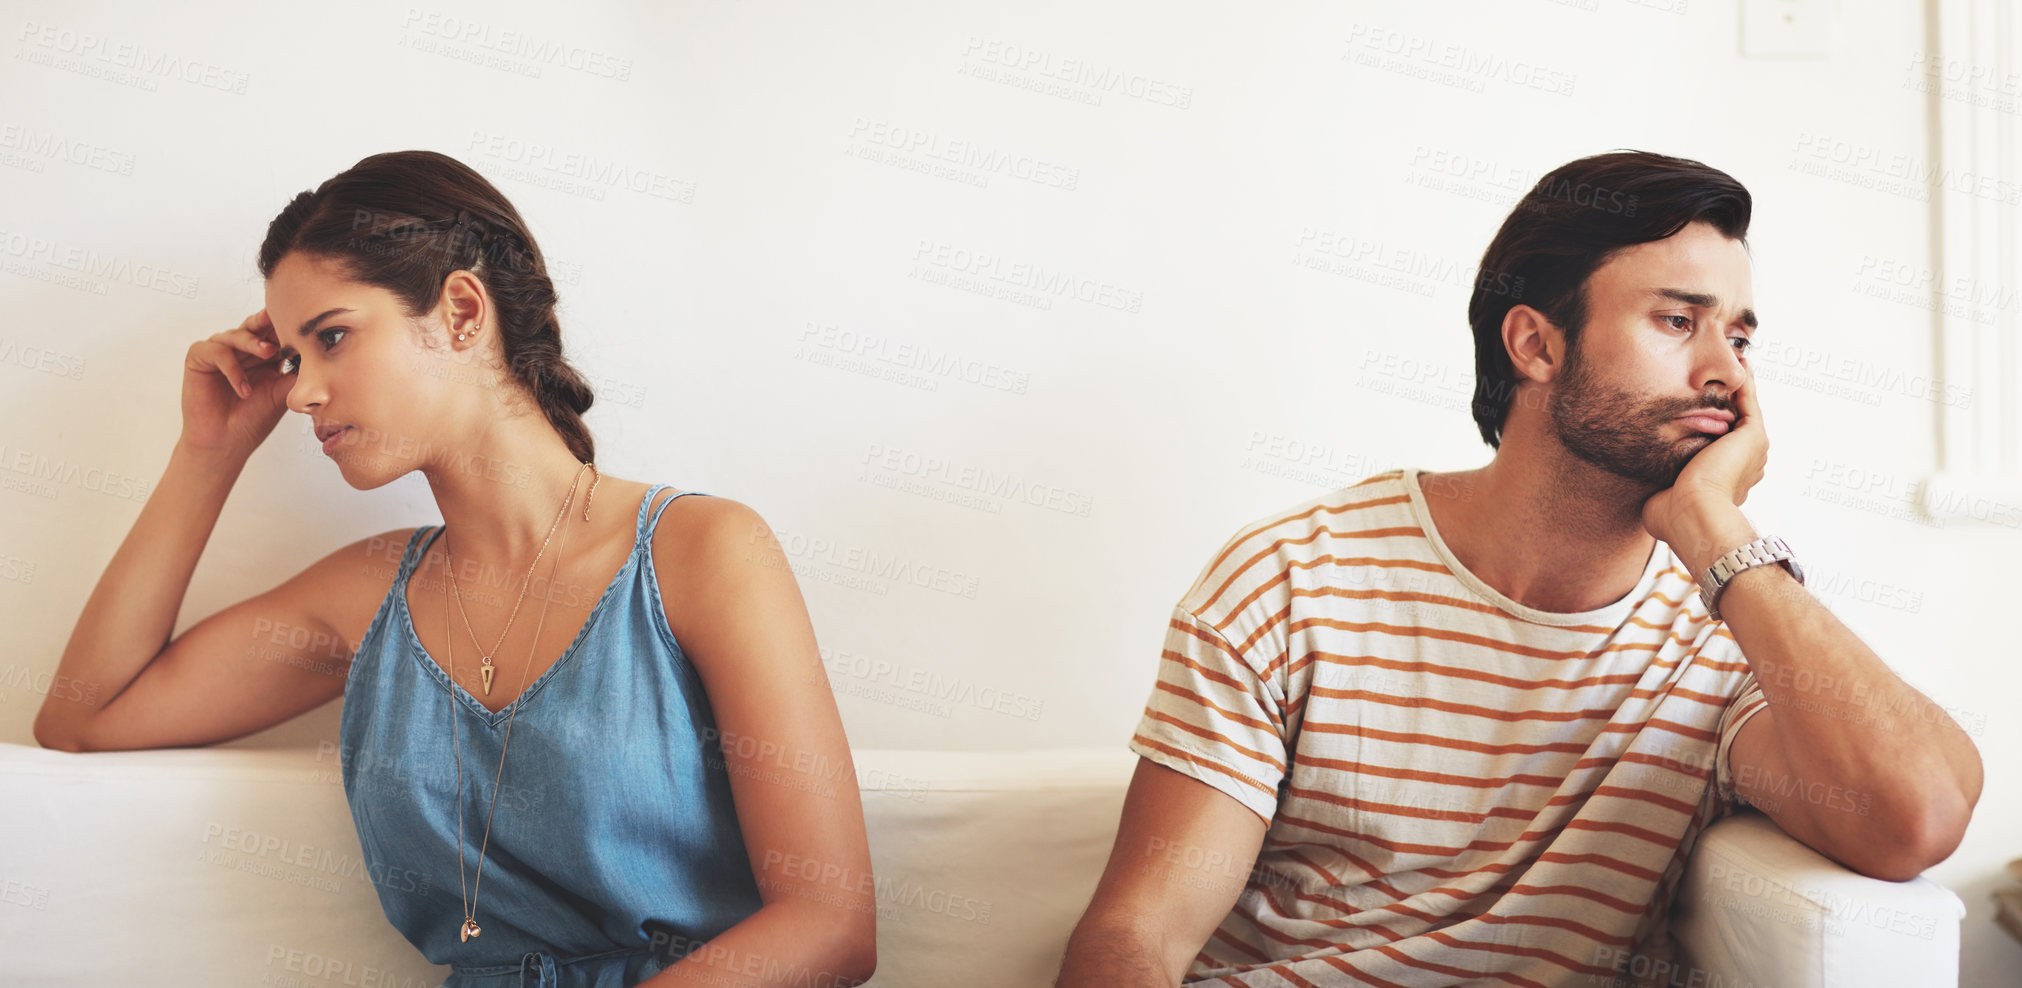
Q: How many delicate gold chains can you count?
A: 2